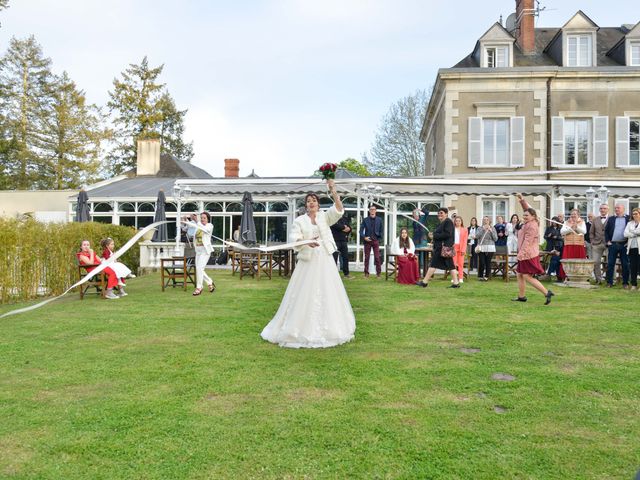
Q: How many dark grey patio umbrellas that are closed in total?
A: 3